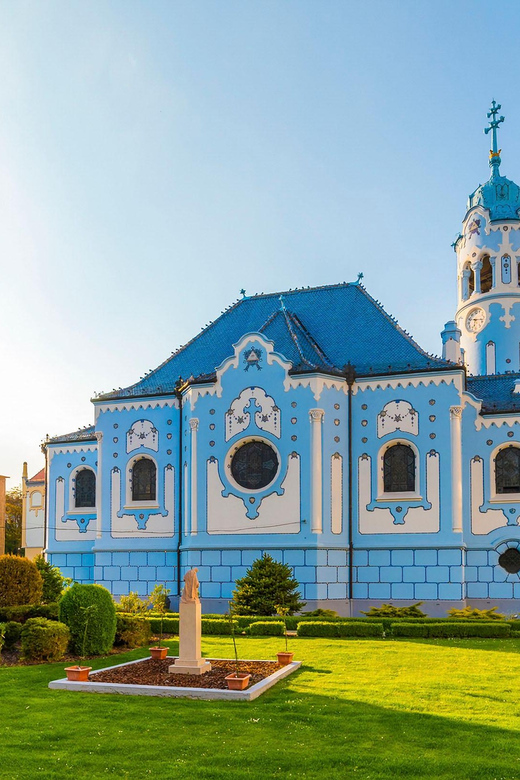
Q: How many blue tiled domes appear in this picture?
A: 1